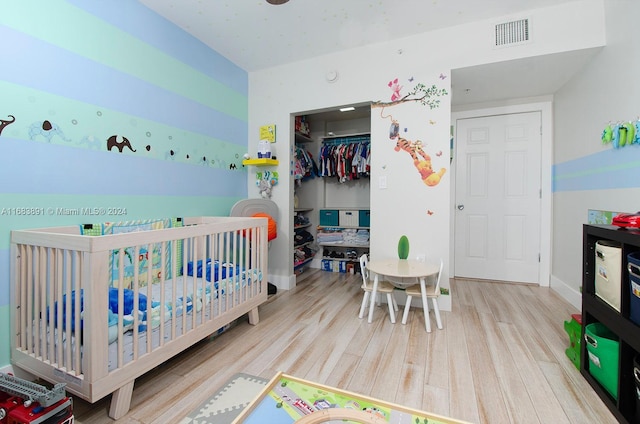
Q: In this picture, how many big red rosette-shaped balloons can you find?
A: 0